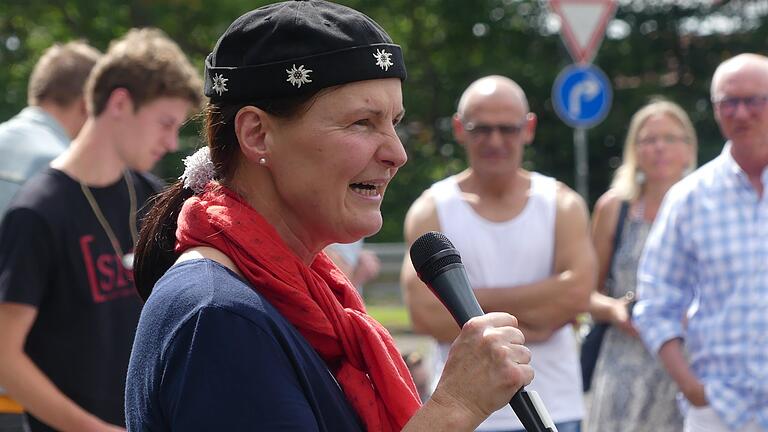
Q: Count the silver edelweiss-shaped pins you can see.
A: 3